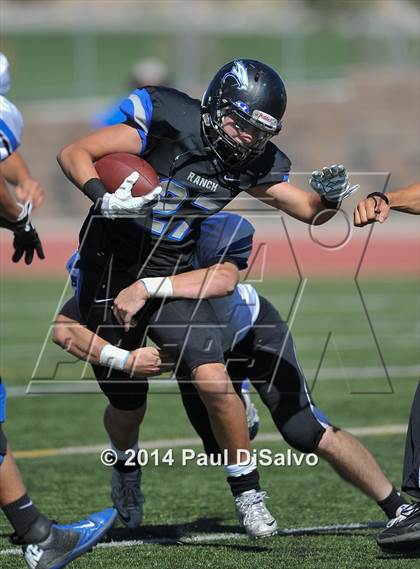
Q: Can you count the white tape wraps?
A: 2